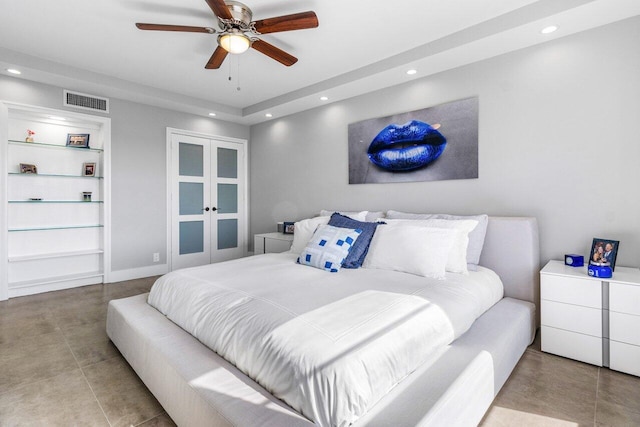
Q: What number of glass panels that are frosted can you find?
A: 6